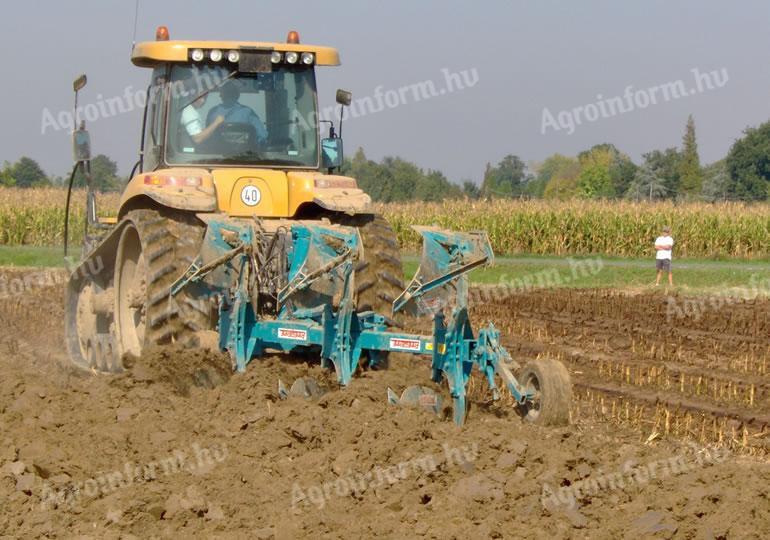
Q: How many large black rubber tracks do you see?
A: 2